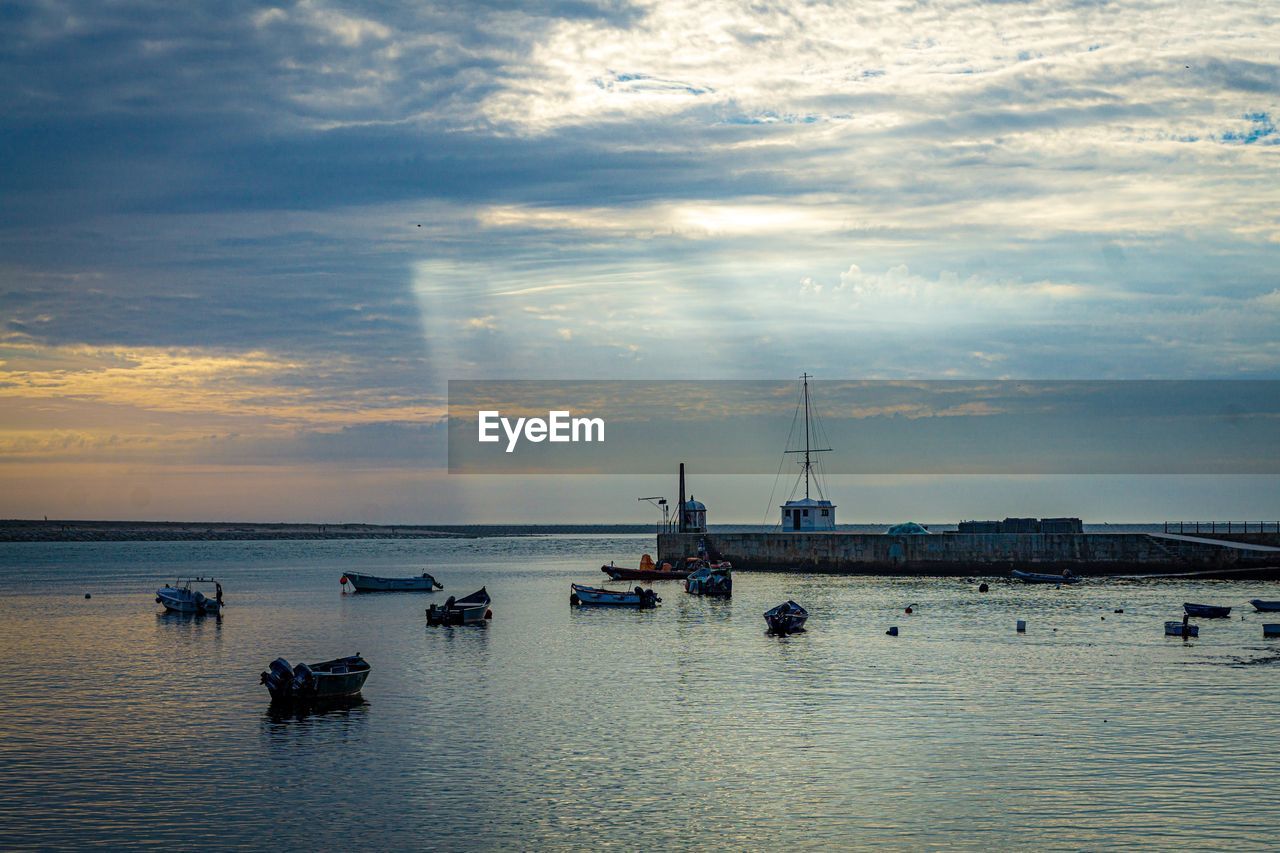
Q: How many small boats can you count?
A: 13